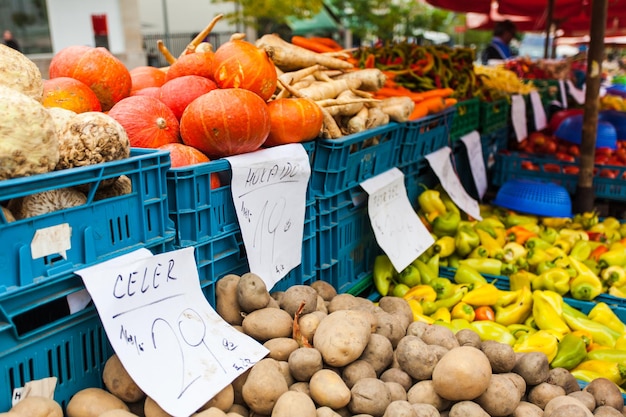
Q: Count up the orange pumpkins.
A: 11